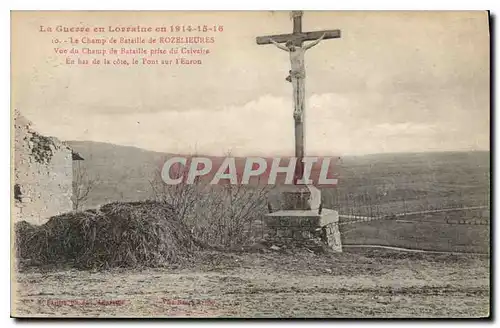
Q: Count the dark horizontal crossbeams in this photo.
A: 1